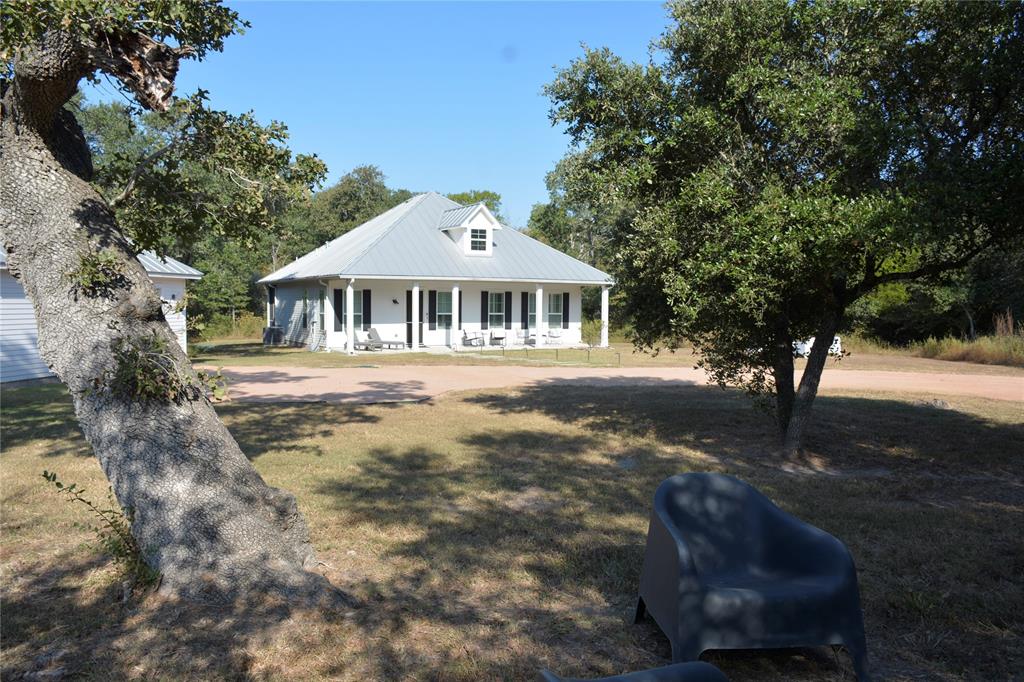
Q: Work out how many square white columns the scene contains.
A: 5